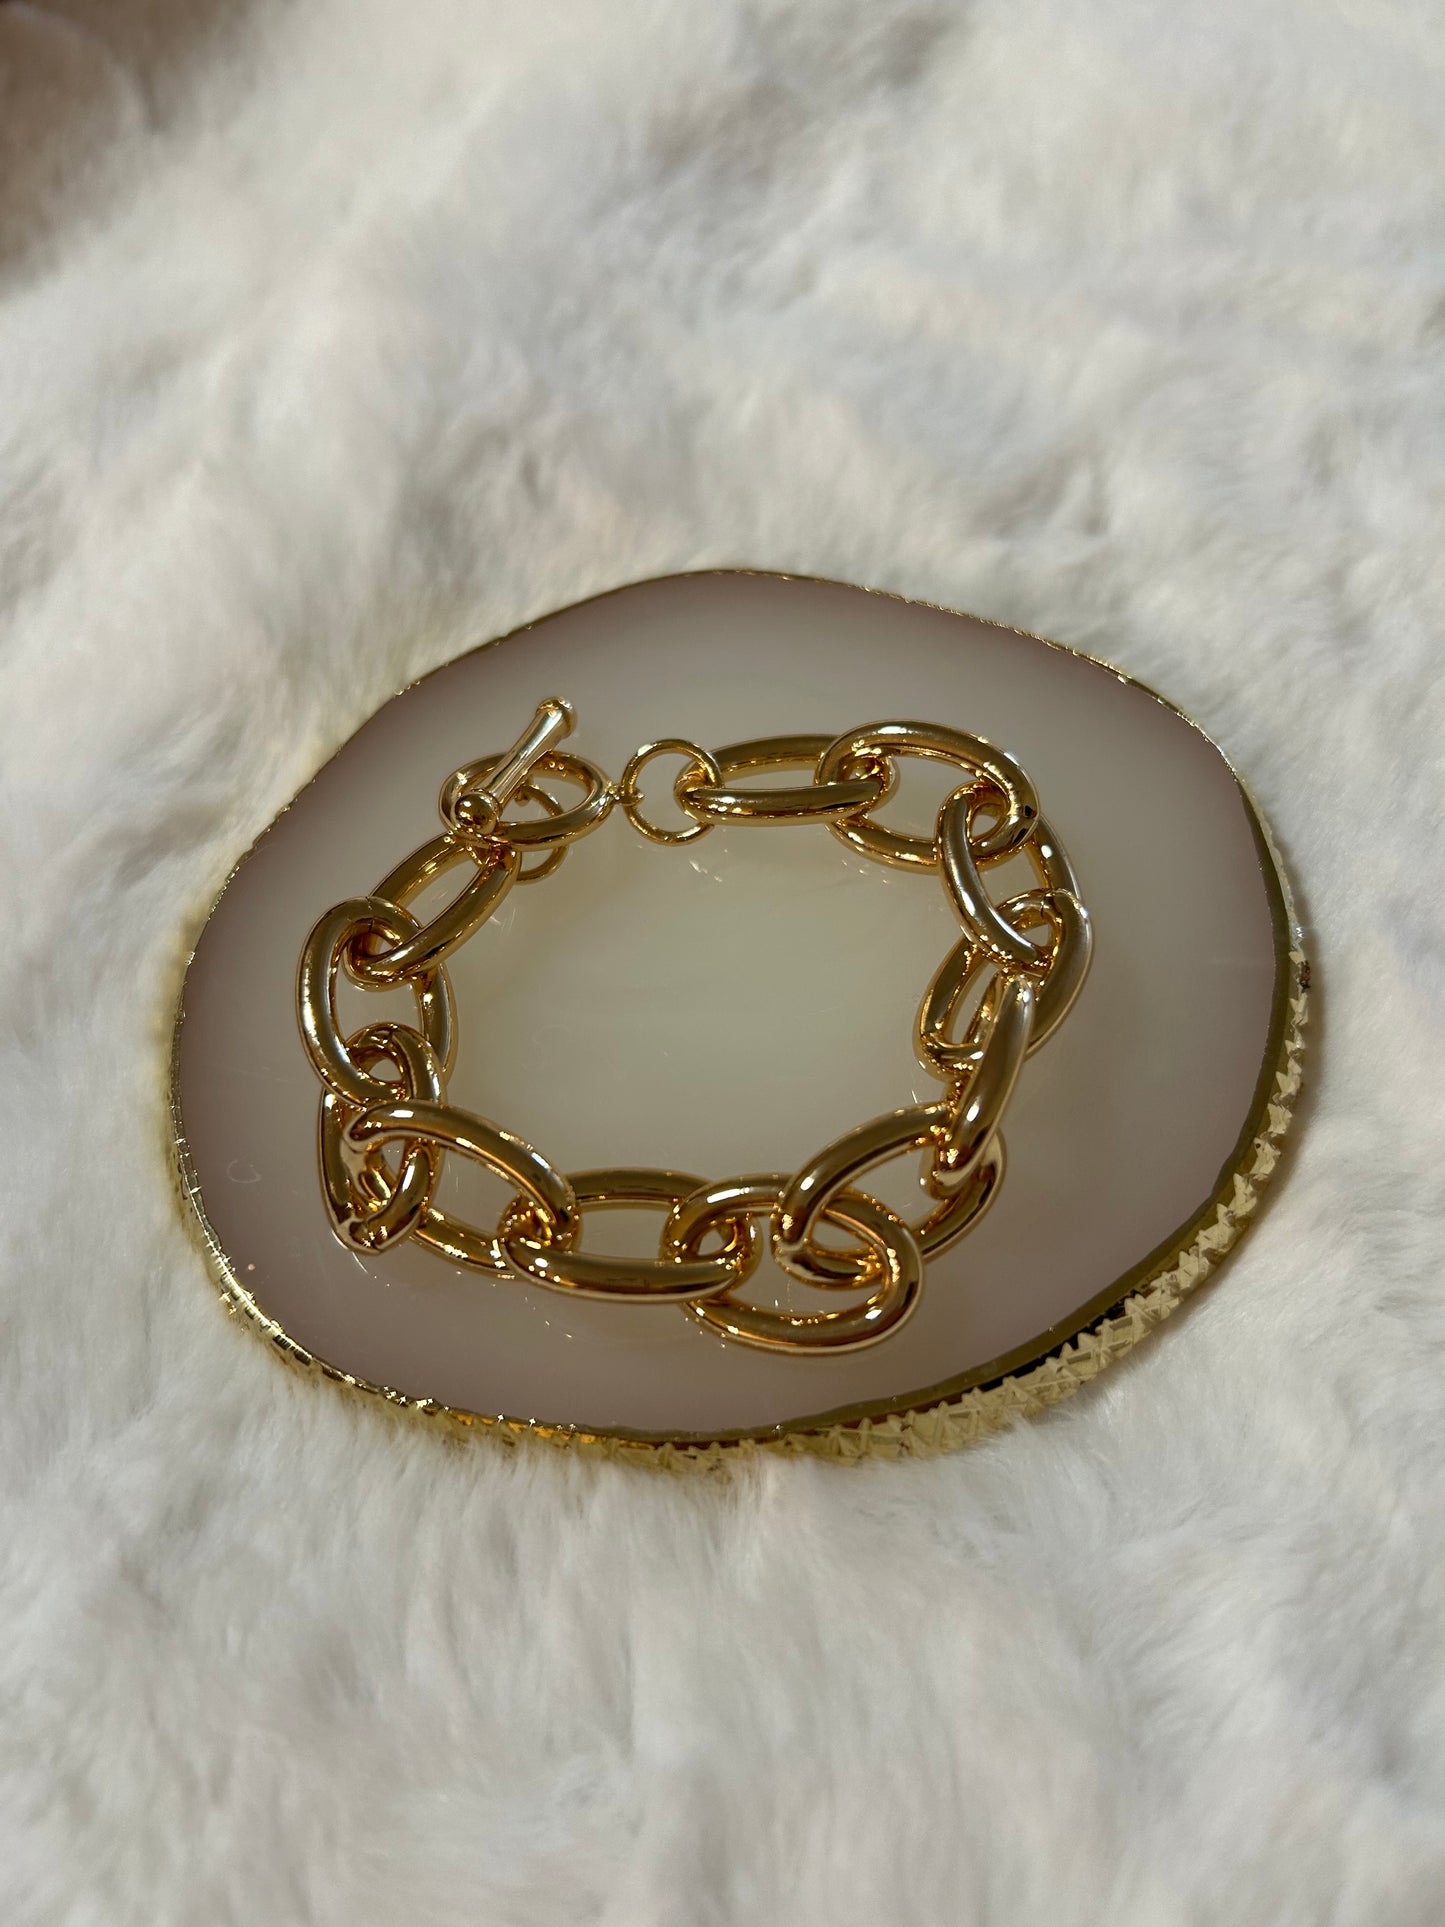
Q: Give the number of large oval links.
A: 12